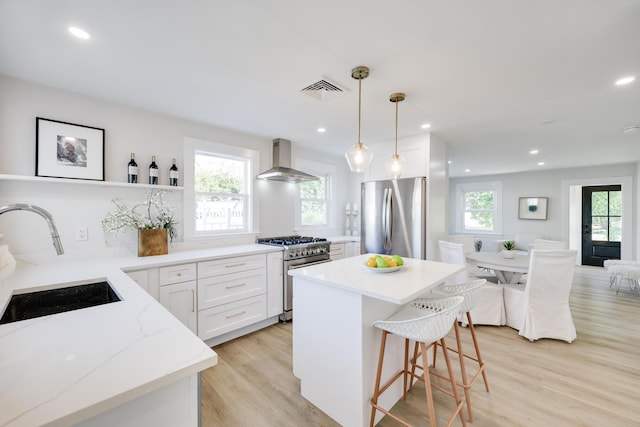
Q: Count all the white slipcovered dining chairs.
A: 4